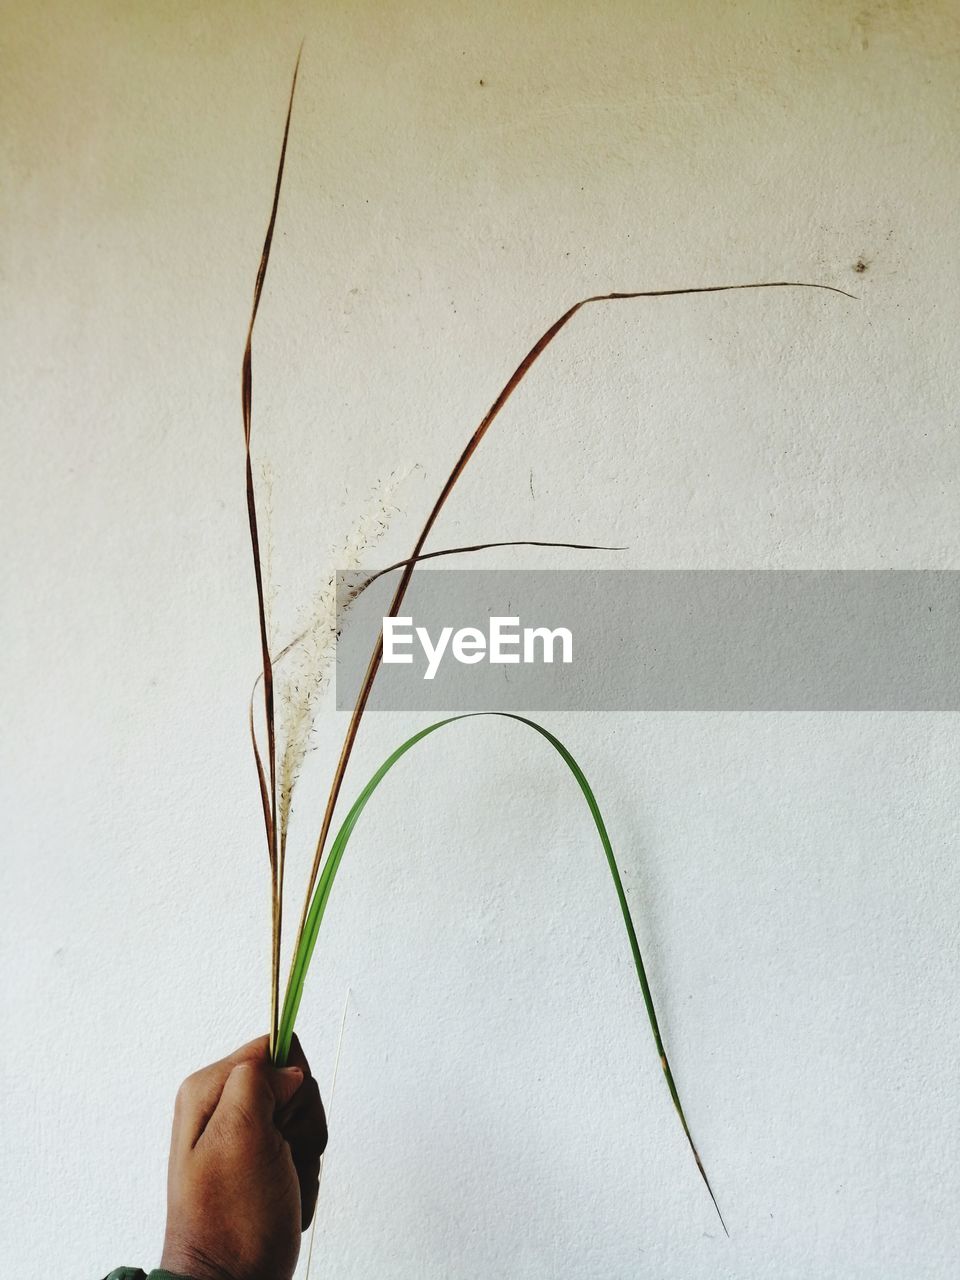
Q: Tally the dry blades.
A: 3